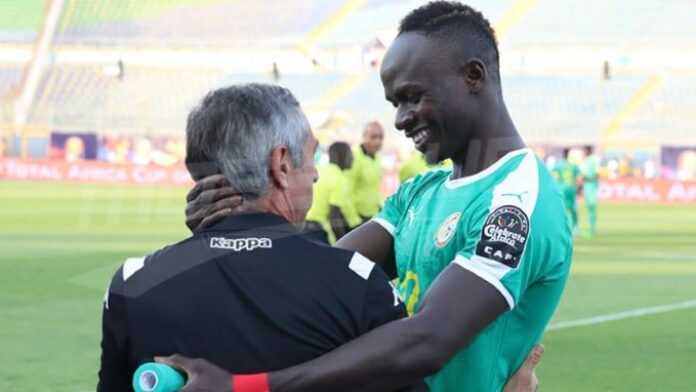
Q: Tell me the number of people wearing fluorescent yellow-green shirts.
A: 3